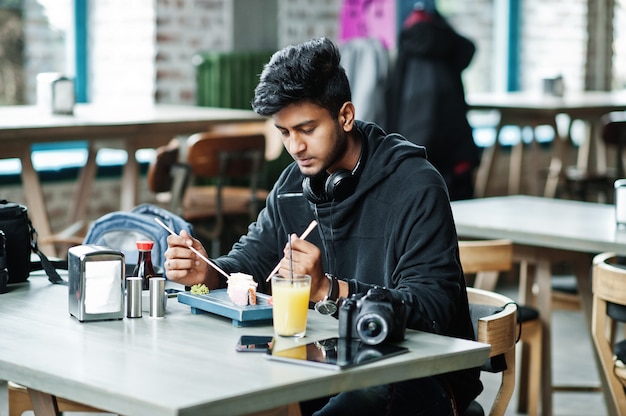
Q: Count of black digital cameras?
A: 1